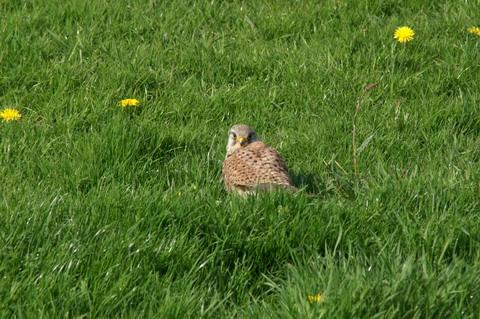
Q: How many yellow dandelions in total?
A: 5